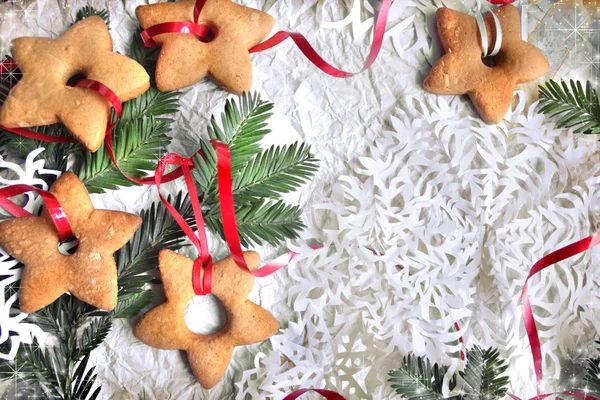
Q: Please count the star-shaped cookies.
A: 5